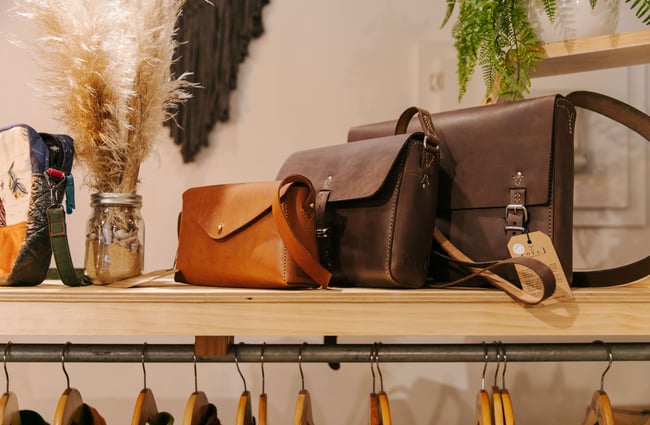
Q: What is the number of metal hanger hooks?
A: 13